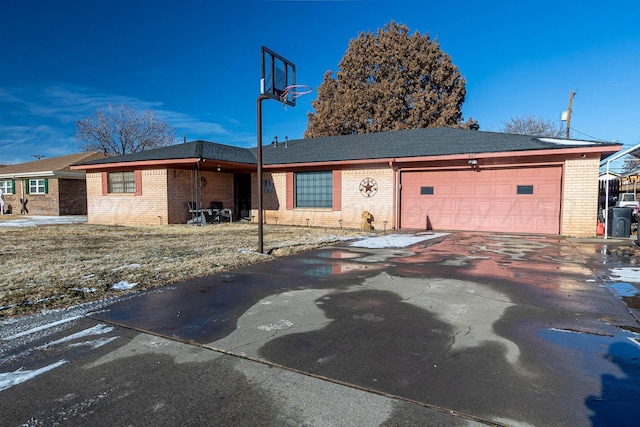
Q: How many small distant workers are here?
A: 0